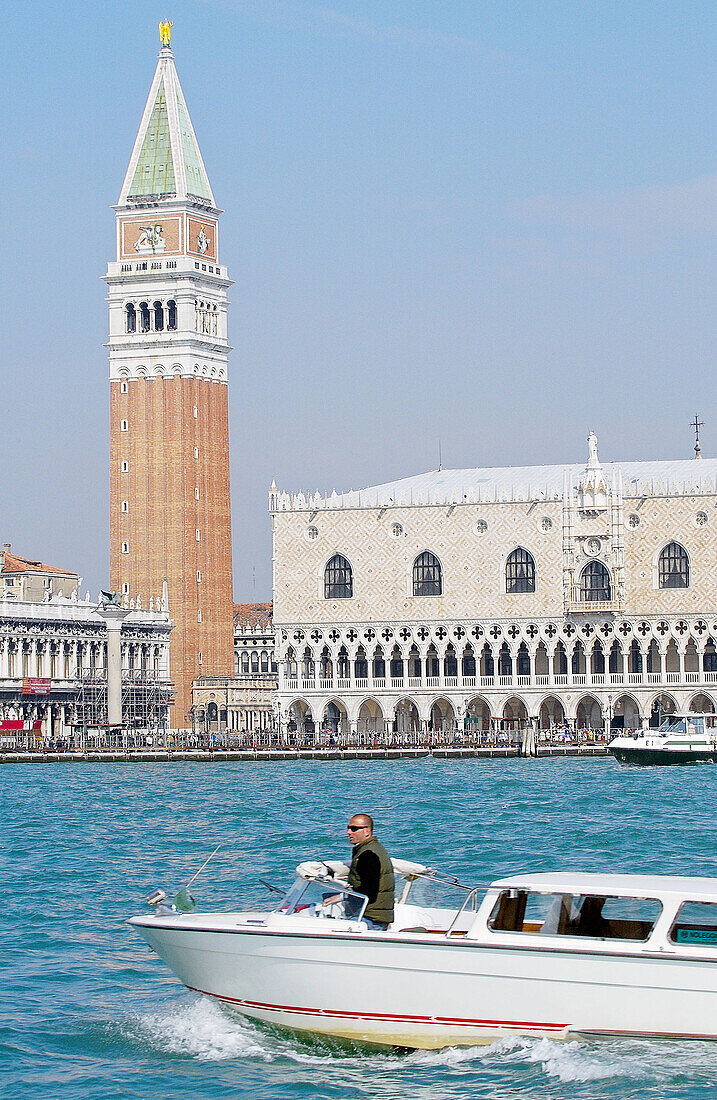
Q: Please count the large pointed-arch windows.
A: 5